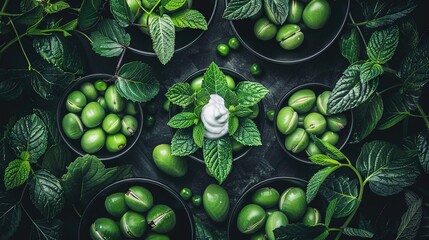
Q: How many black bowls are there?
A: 7